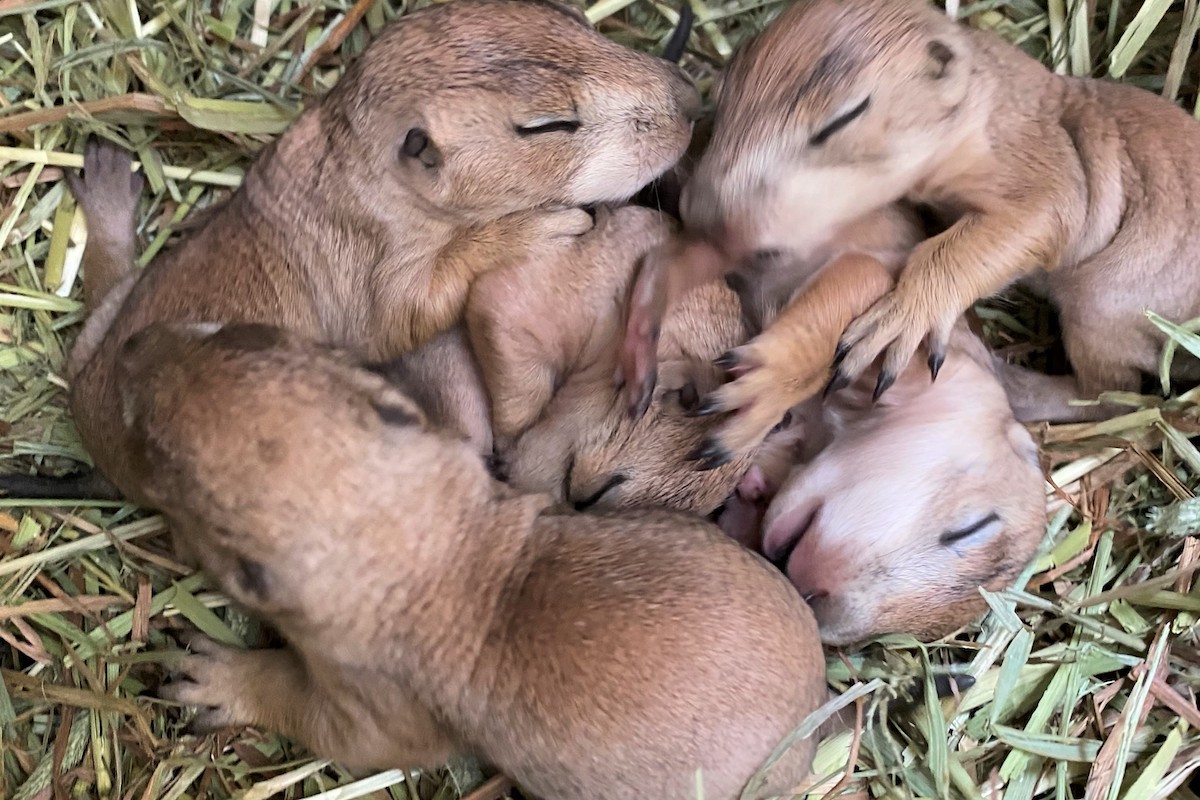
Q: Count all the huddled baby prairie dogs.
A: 5